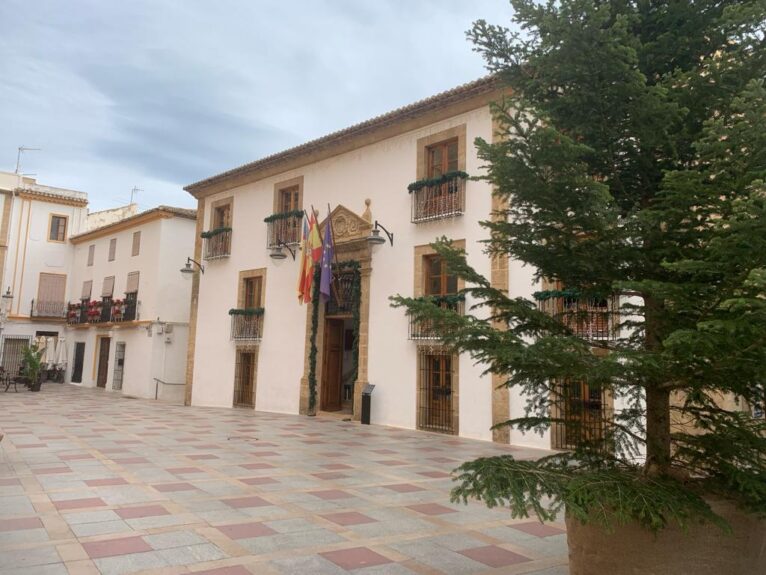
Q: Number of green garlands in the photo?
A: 7